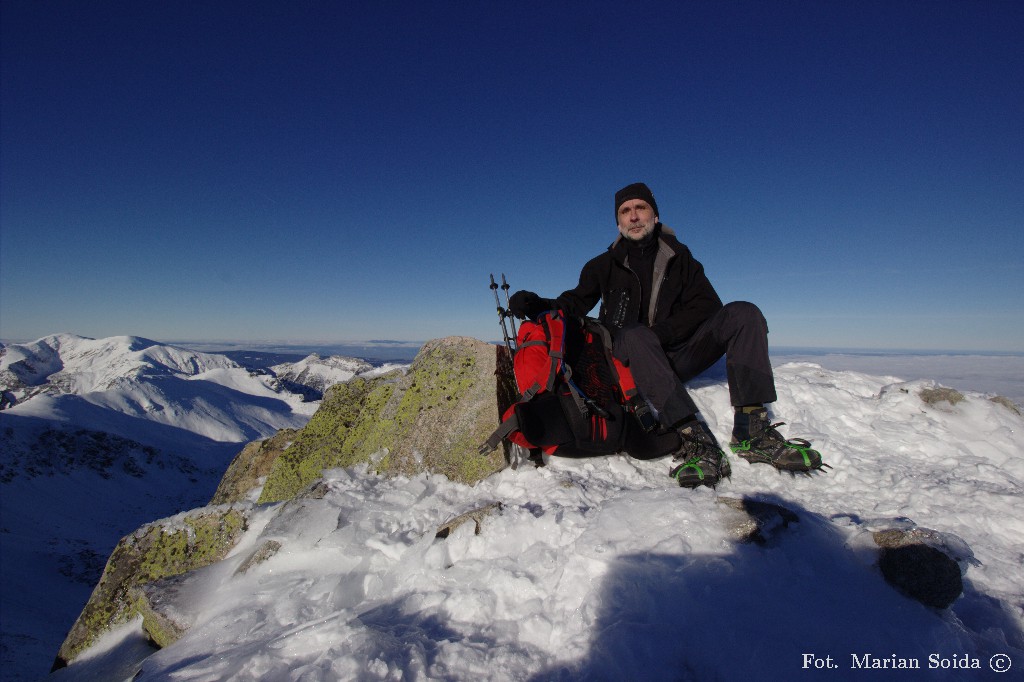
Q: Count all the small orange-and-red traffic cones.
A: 0